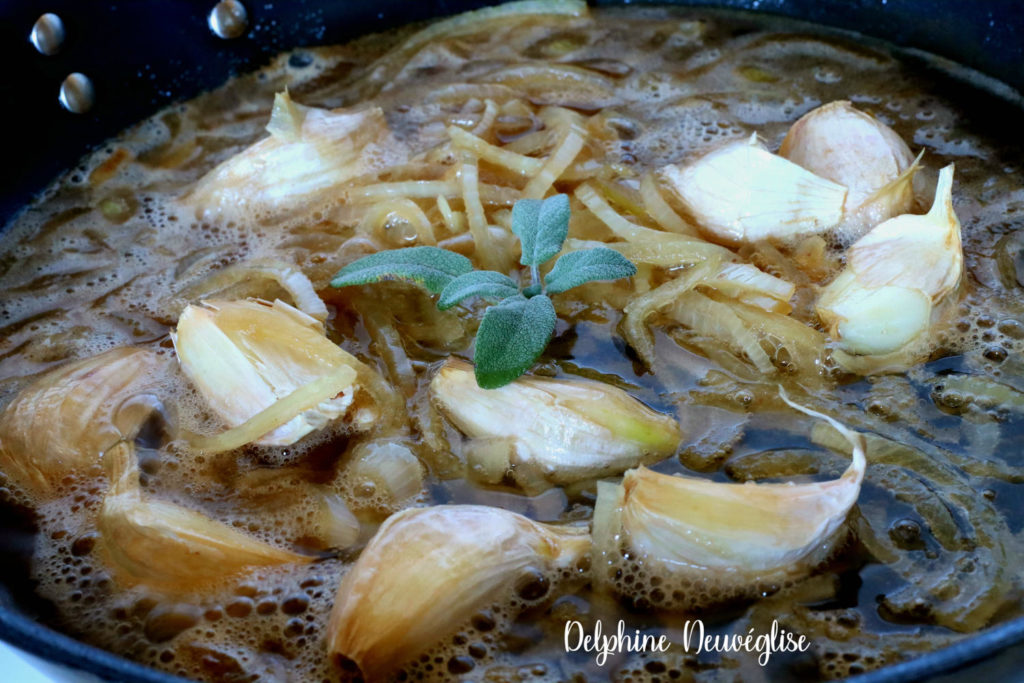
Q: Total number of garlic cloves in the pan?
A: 10